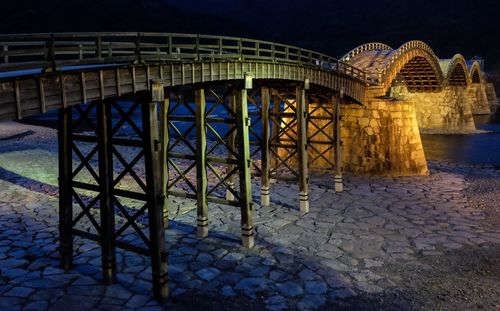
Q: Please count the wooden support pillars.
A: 11